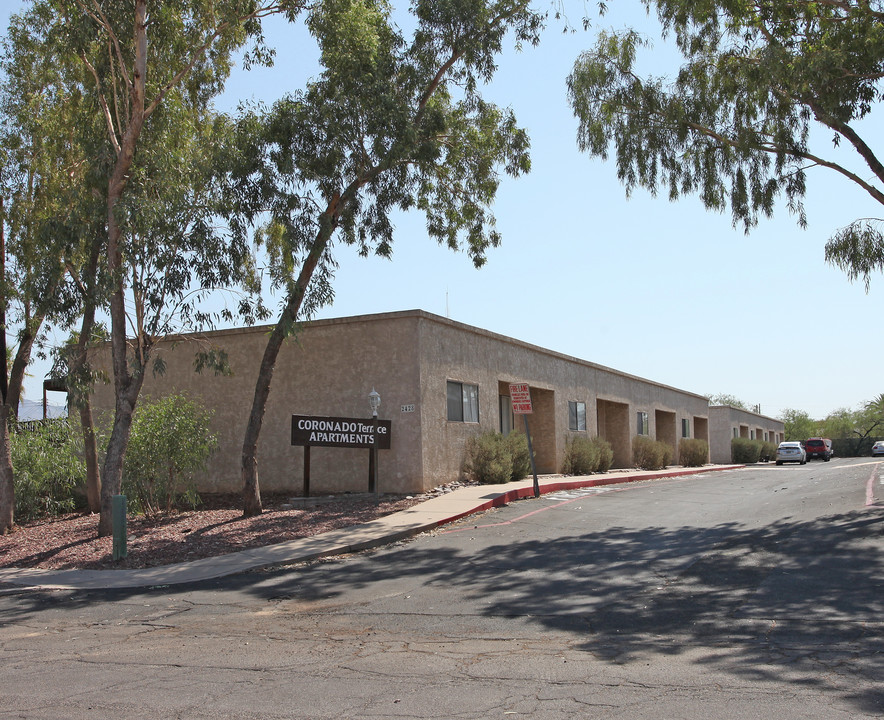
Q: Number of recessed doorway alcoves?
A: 8